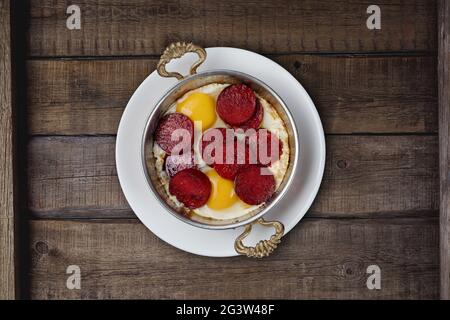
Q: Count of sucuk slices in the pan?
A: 9